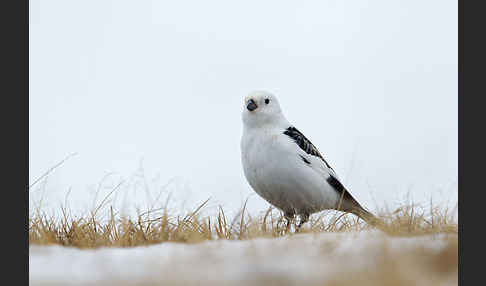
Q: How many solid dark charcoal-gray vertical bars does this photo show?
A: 2